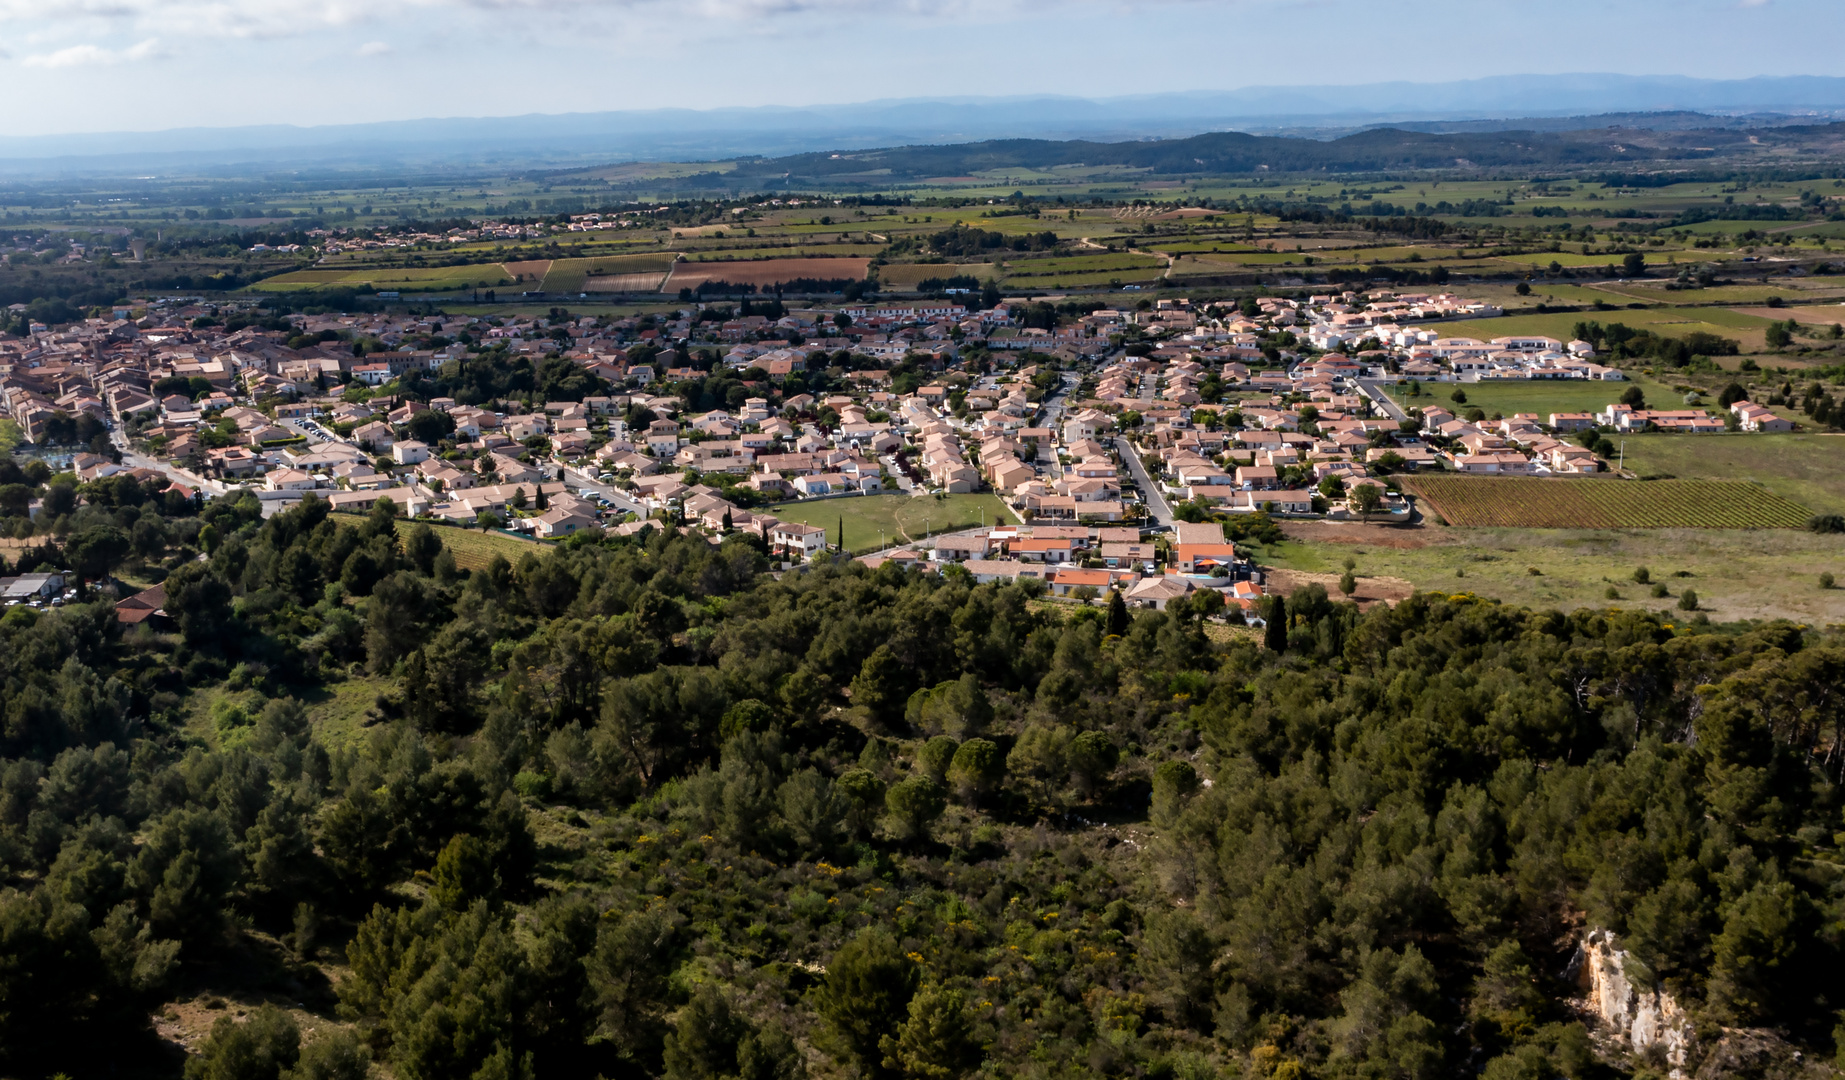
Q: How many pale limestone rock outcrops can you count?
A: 1